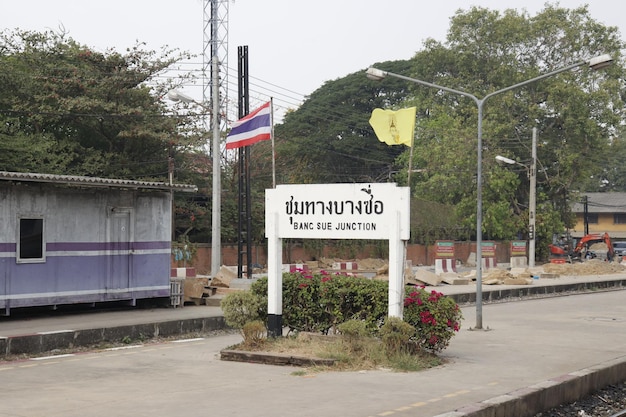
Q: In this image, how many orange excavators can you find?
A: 1